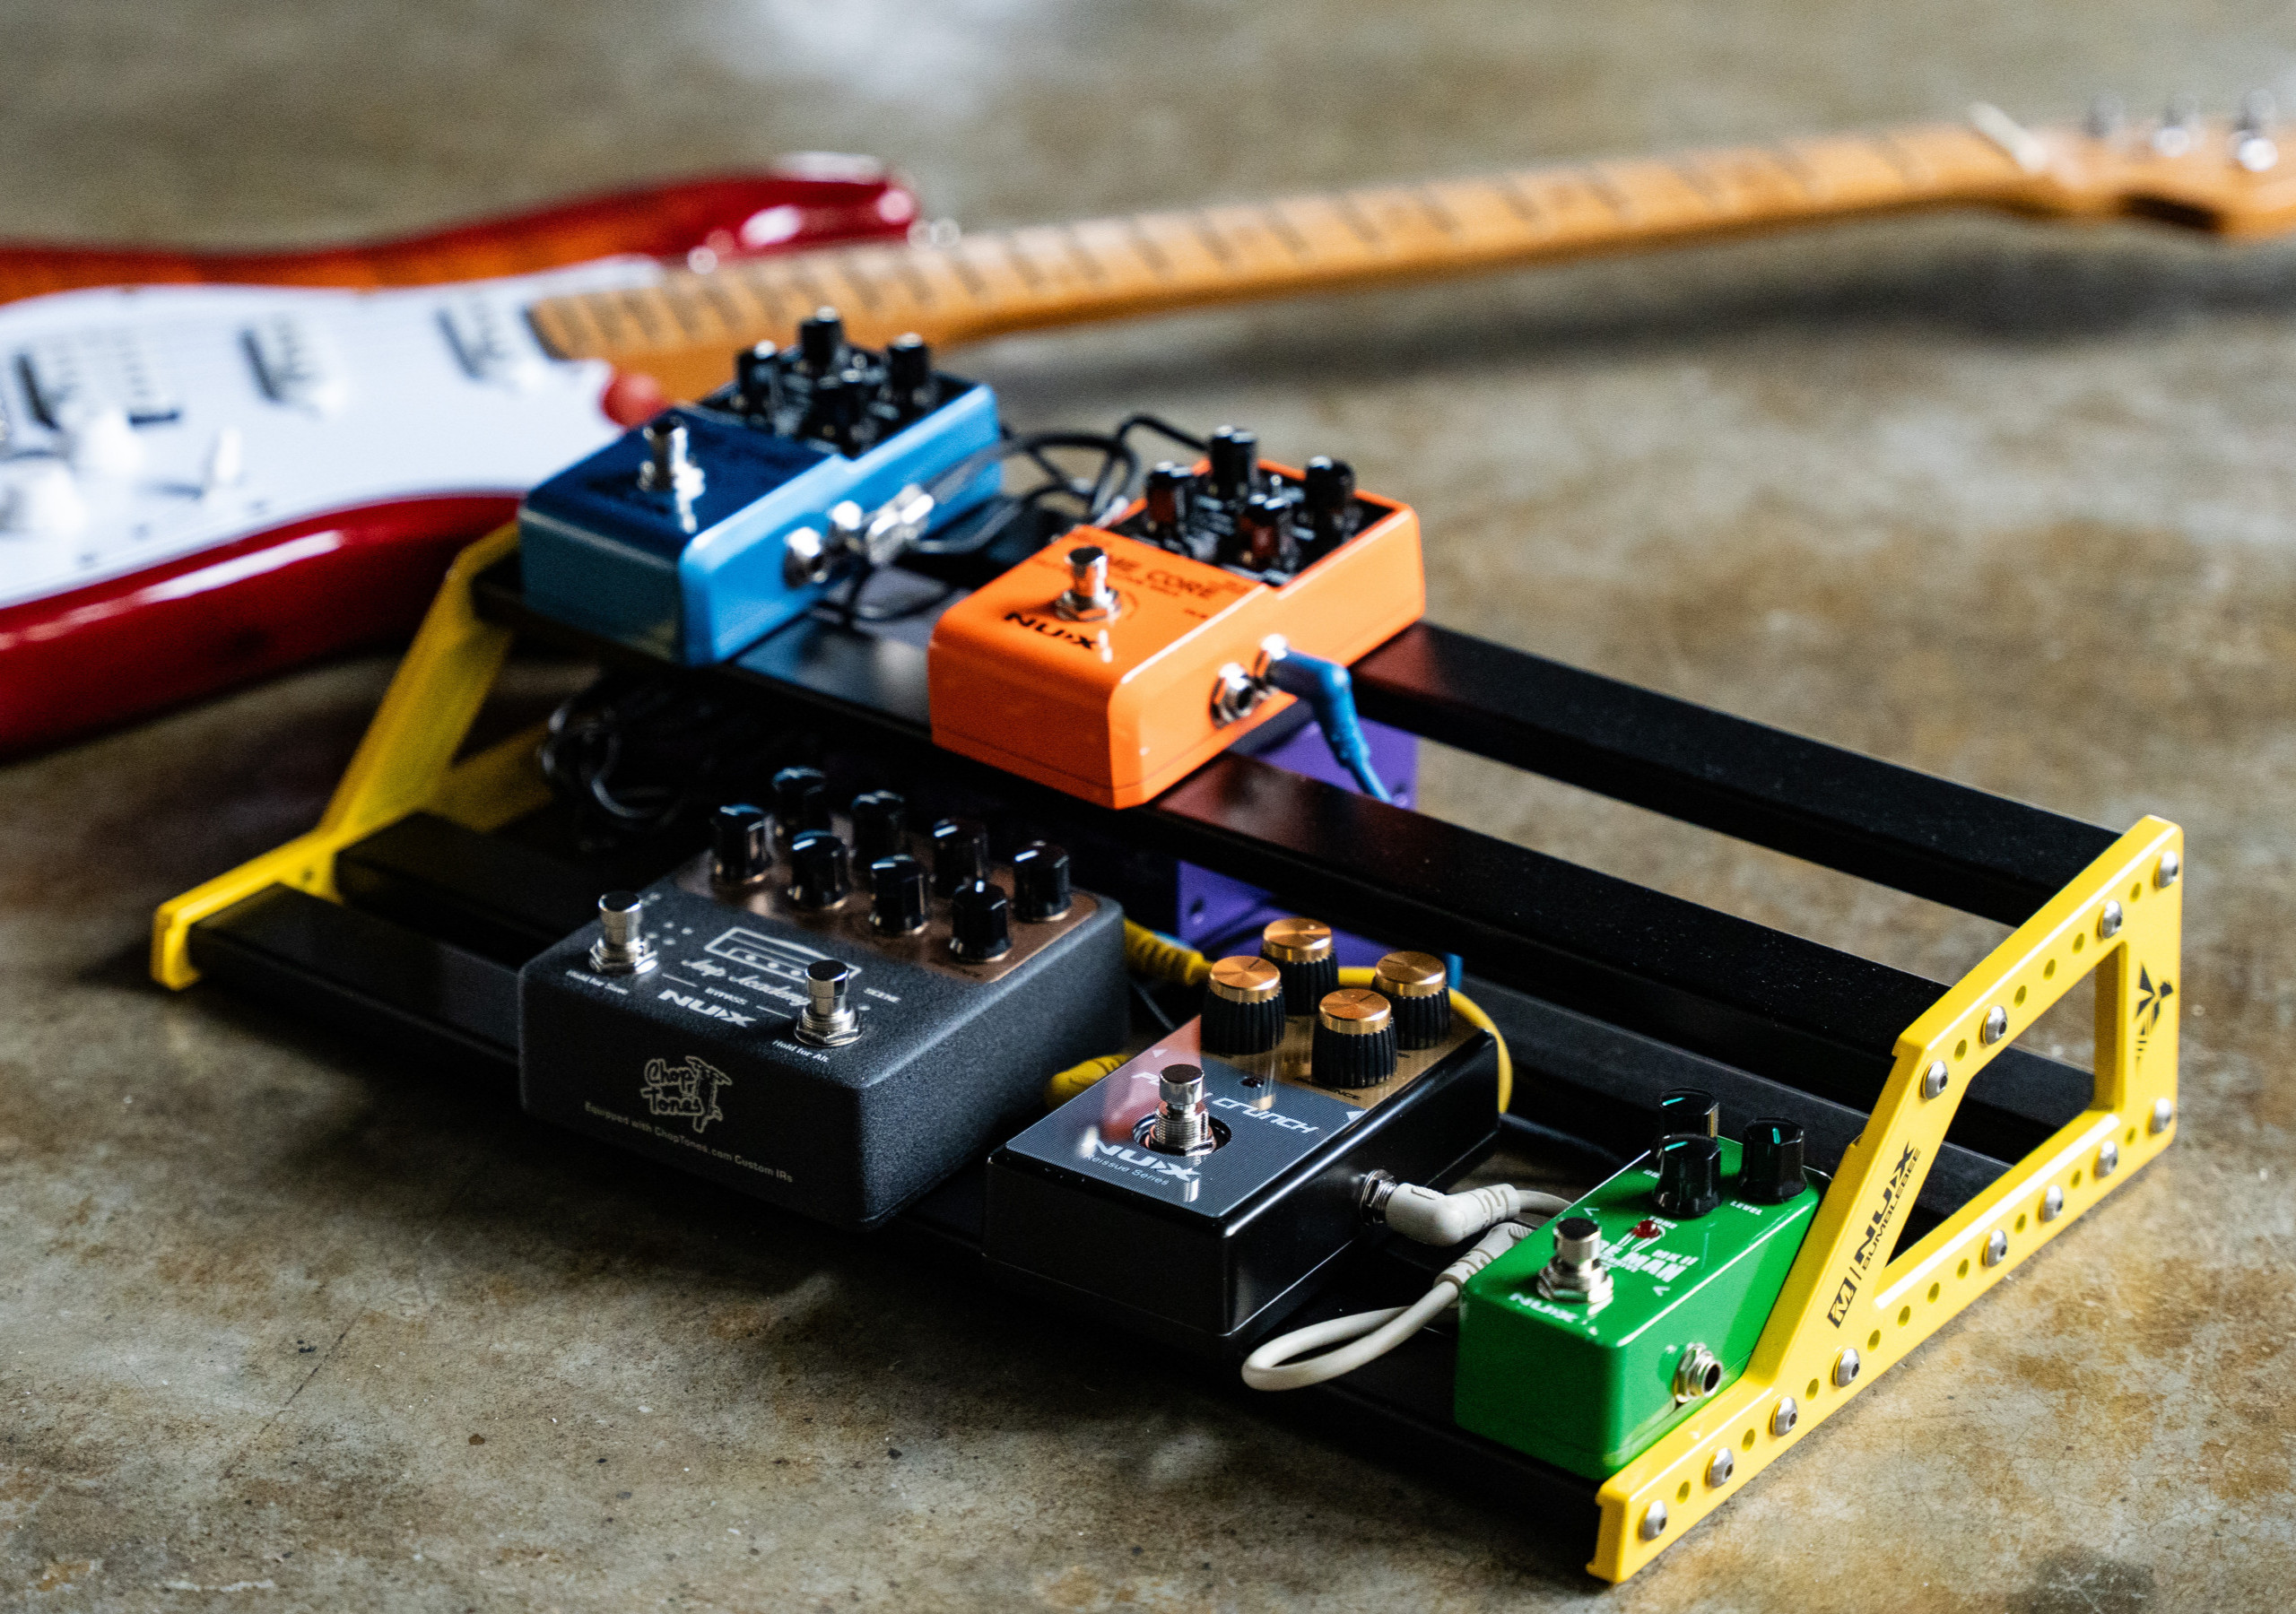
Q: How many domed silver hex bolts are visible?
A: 12